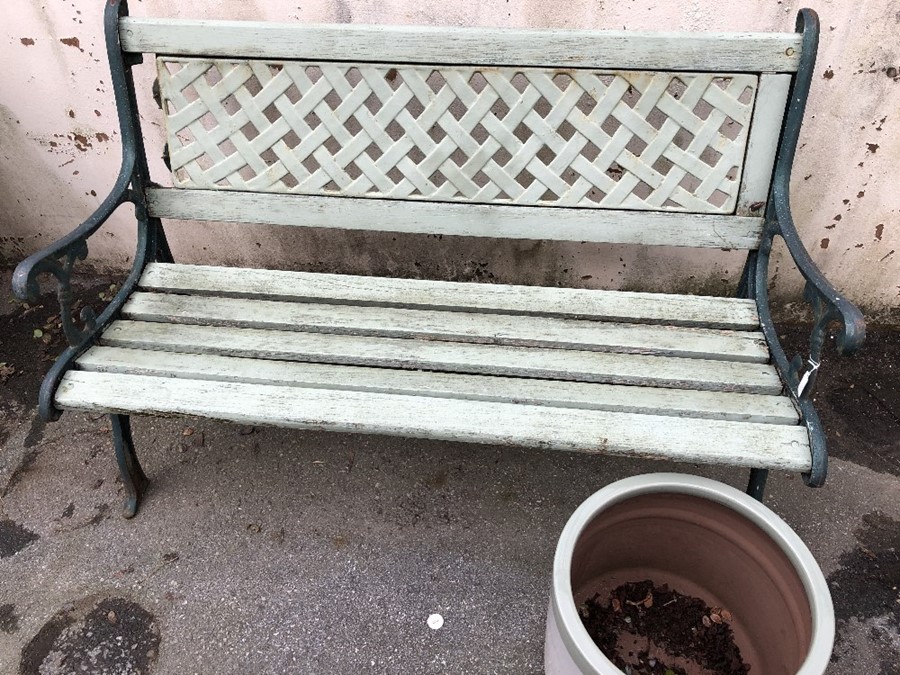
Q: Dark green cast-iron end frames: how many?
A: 2